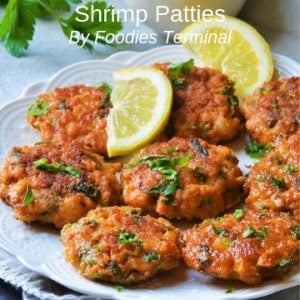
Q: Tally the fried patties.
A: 8